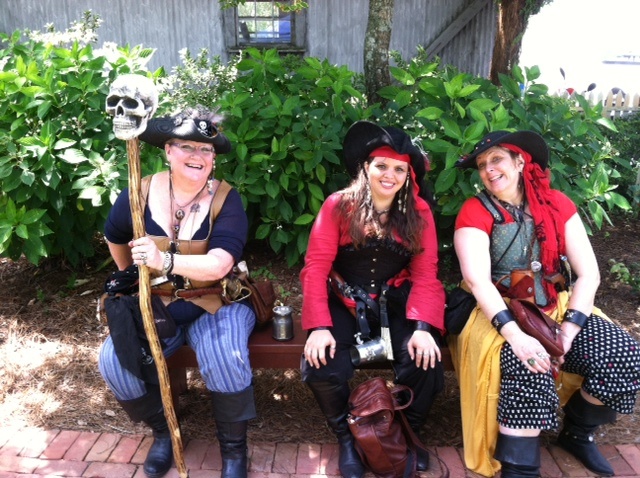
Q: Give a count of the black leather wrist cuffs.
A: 4